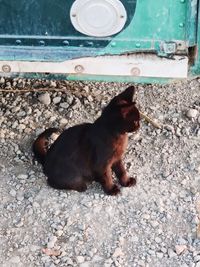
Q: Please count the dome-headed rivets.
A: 8